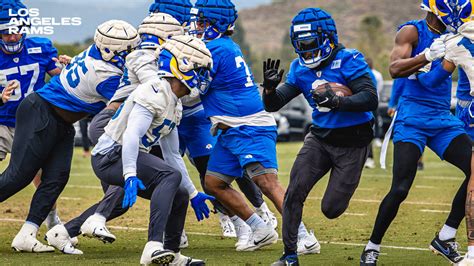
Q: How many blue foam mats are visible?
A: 0